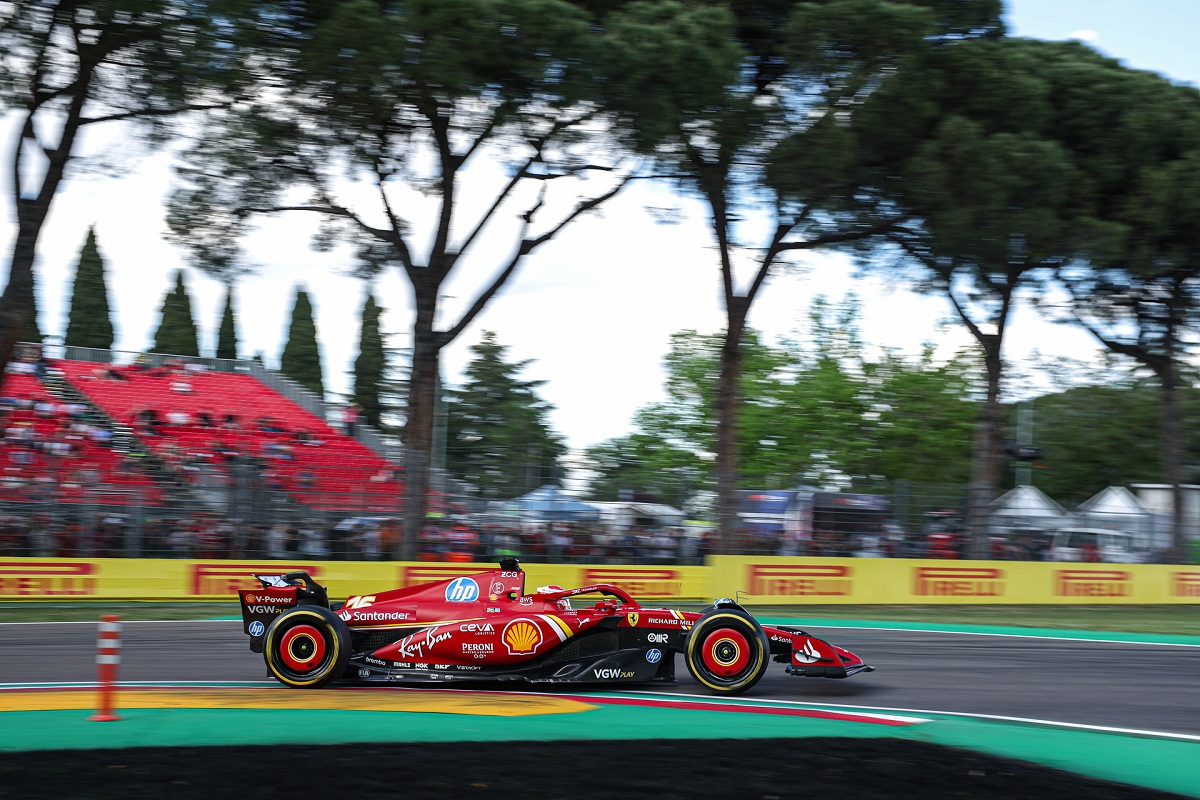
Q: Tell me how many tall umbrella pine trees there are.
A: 5